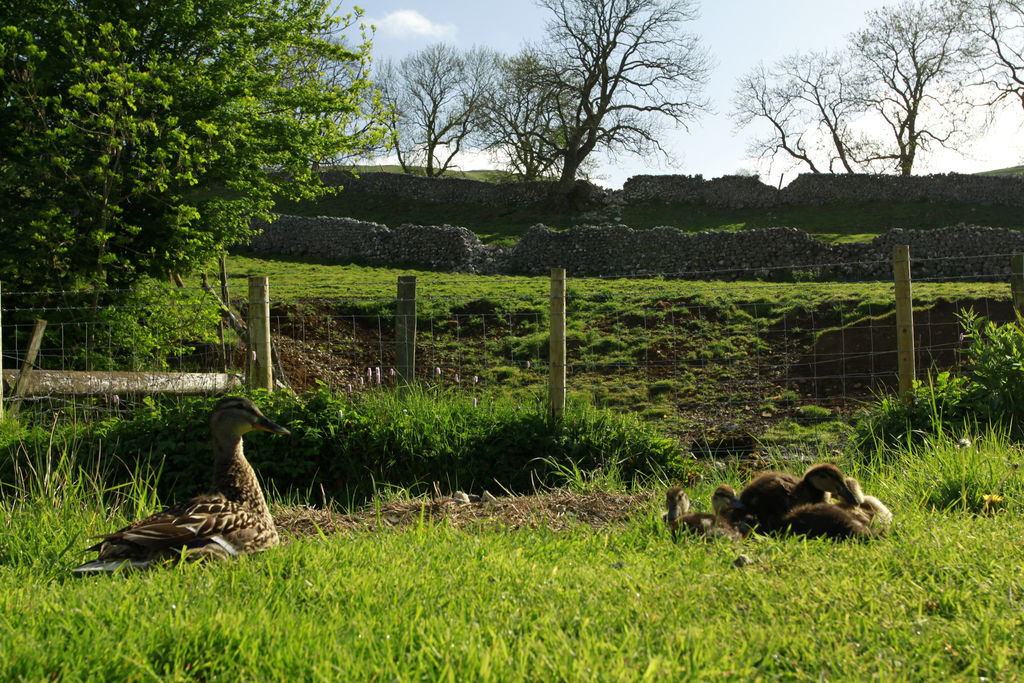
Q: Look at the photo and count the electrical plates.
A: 0